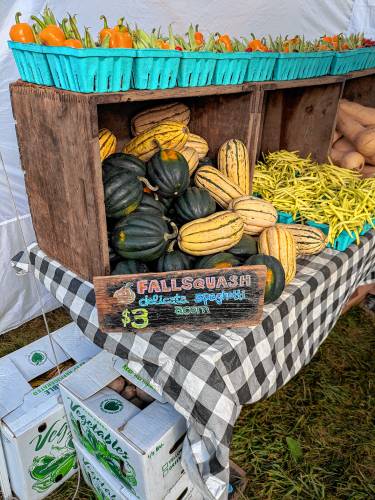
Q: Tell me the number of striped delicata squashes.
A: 11